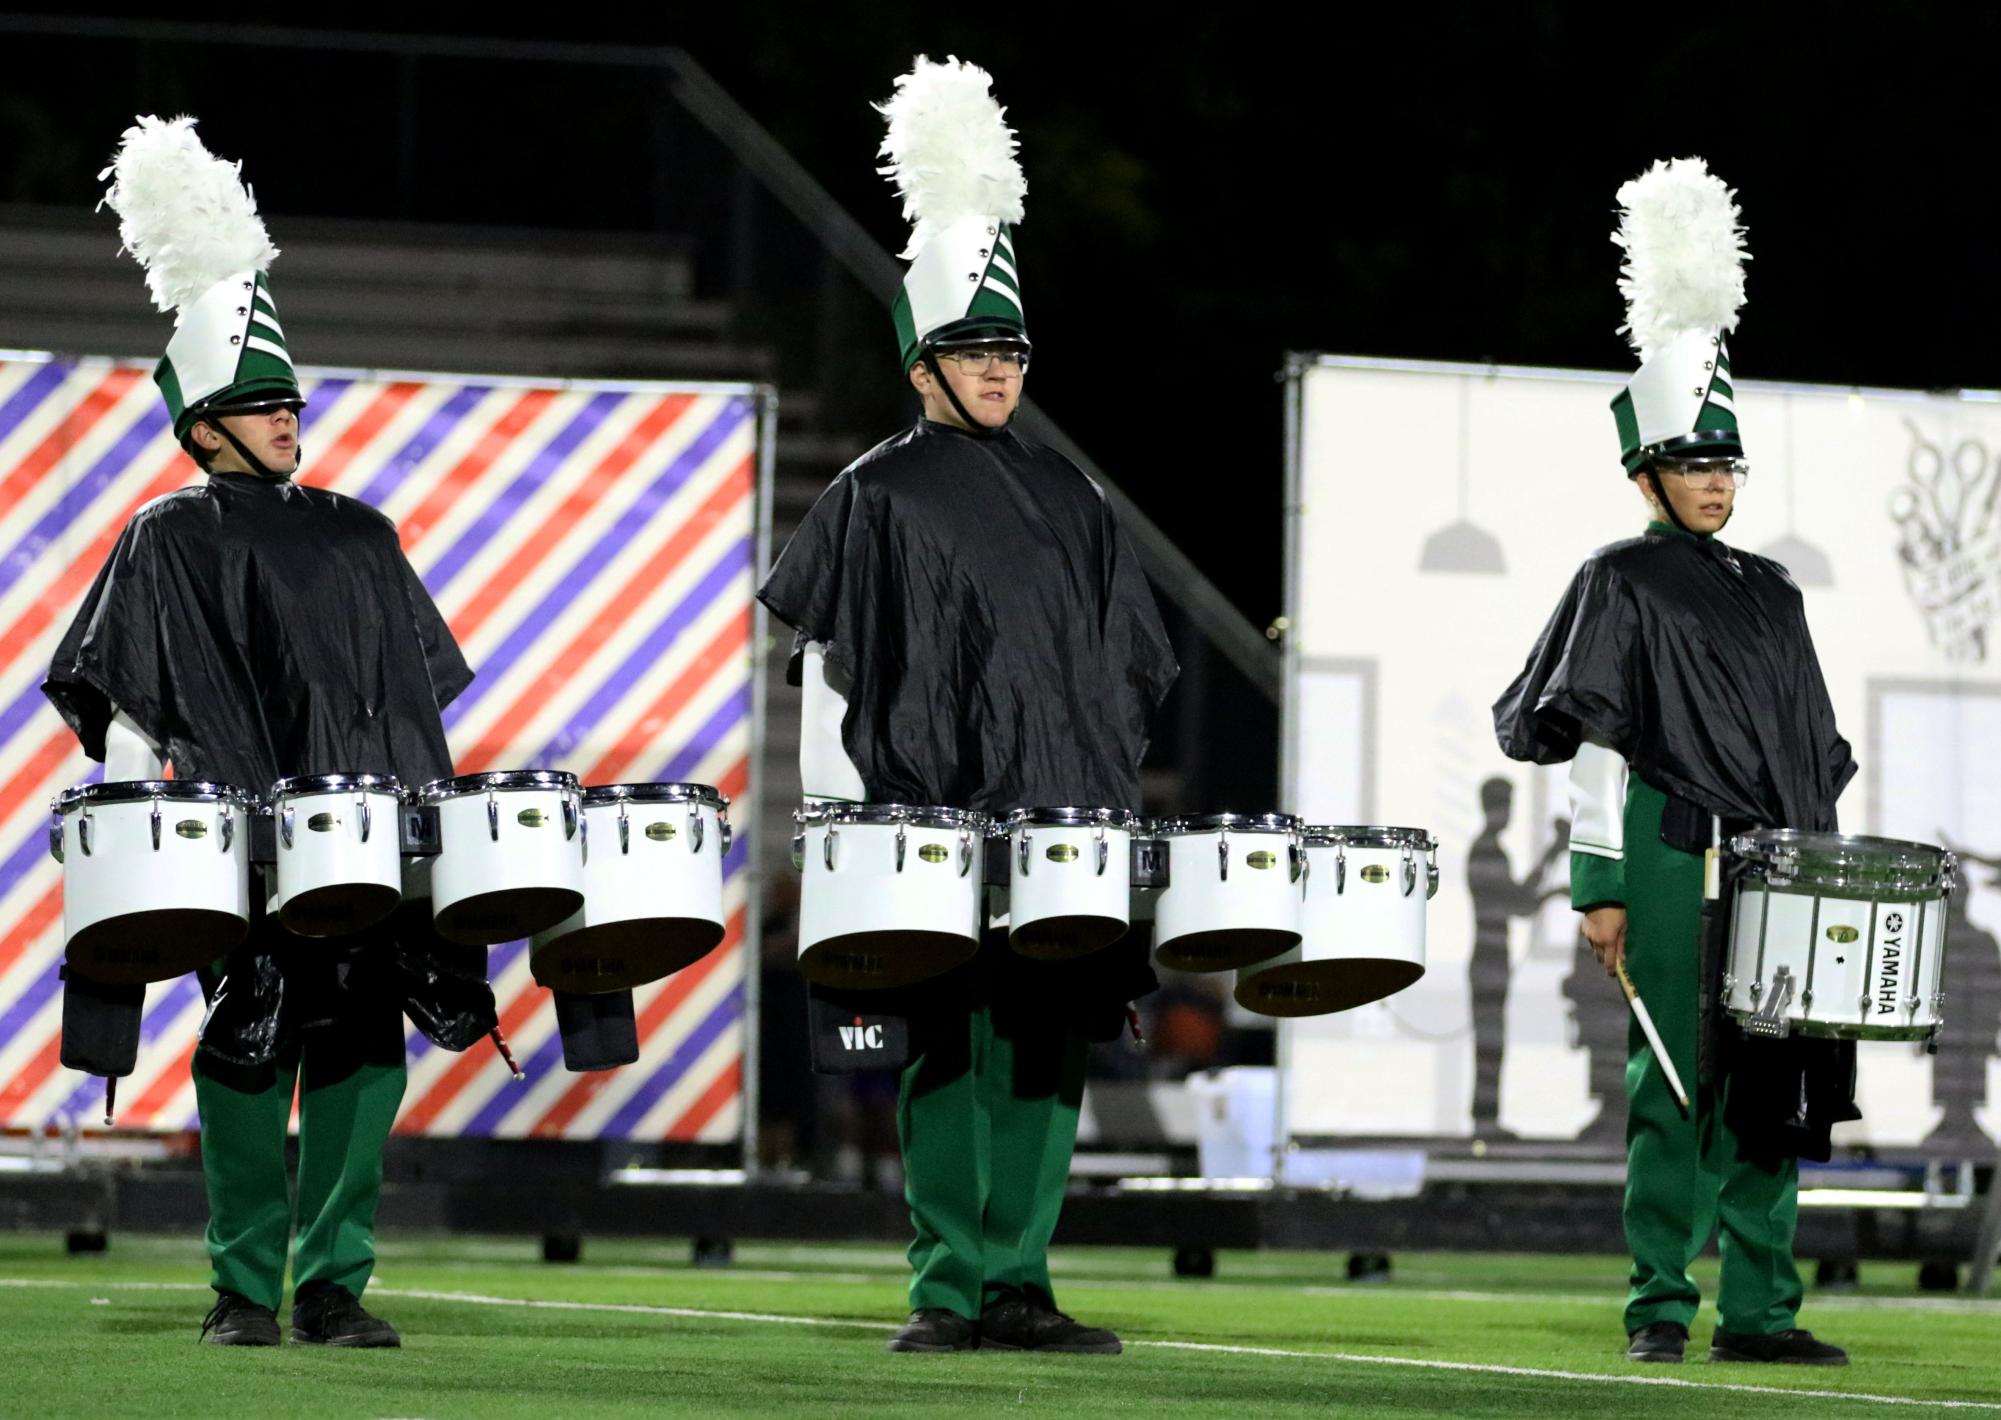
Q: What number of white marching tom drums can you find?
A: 8